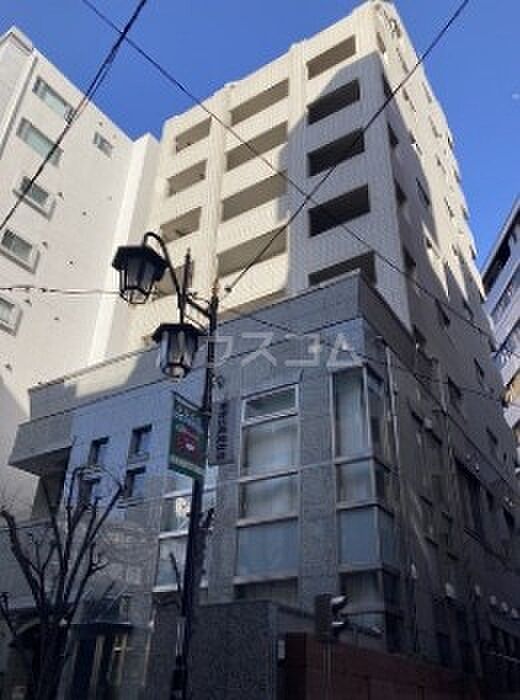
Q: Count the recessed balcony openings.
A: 14